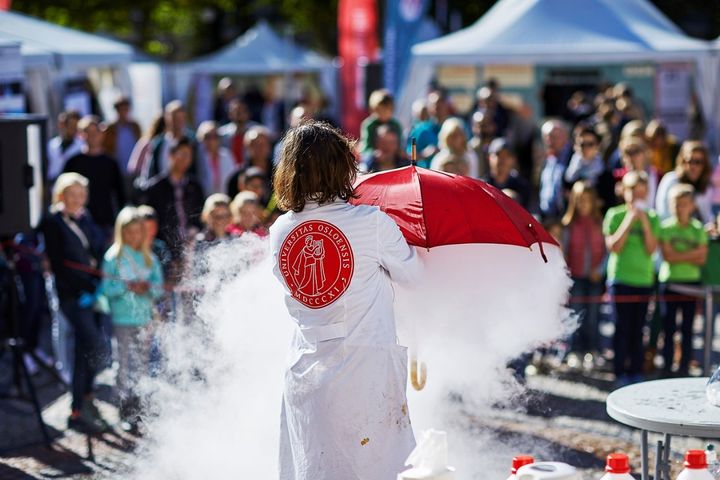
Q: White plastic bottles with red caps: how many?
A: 3